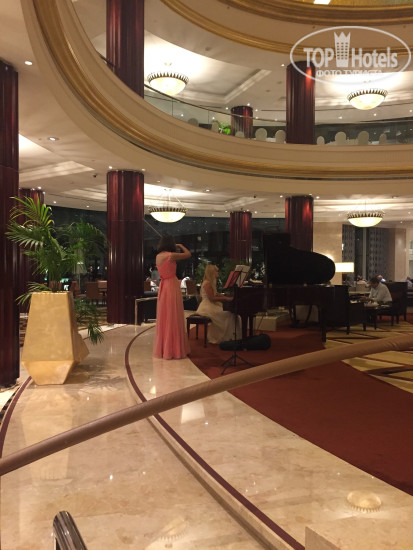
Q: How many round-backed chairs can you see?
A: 9